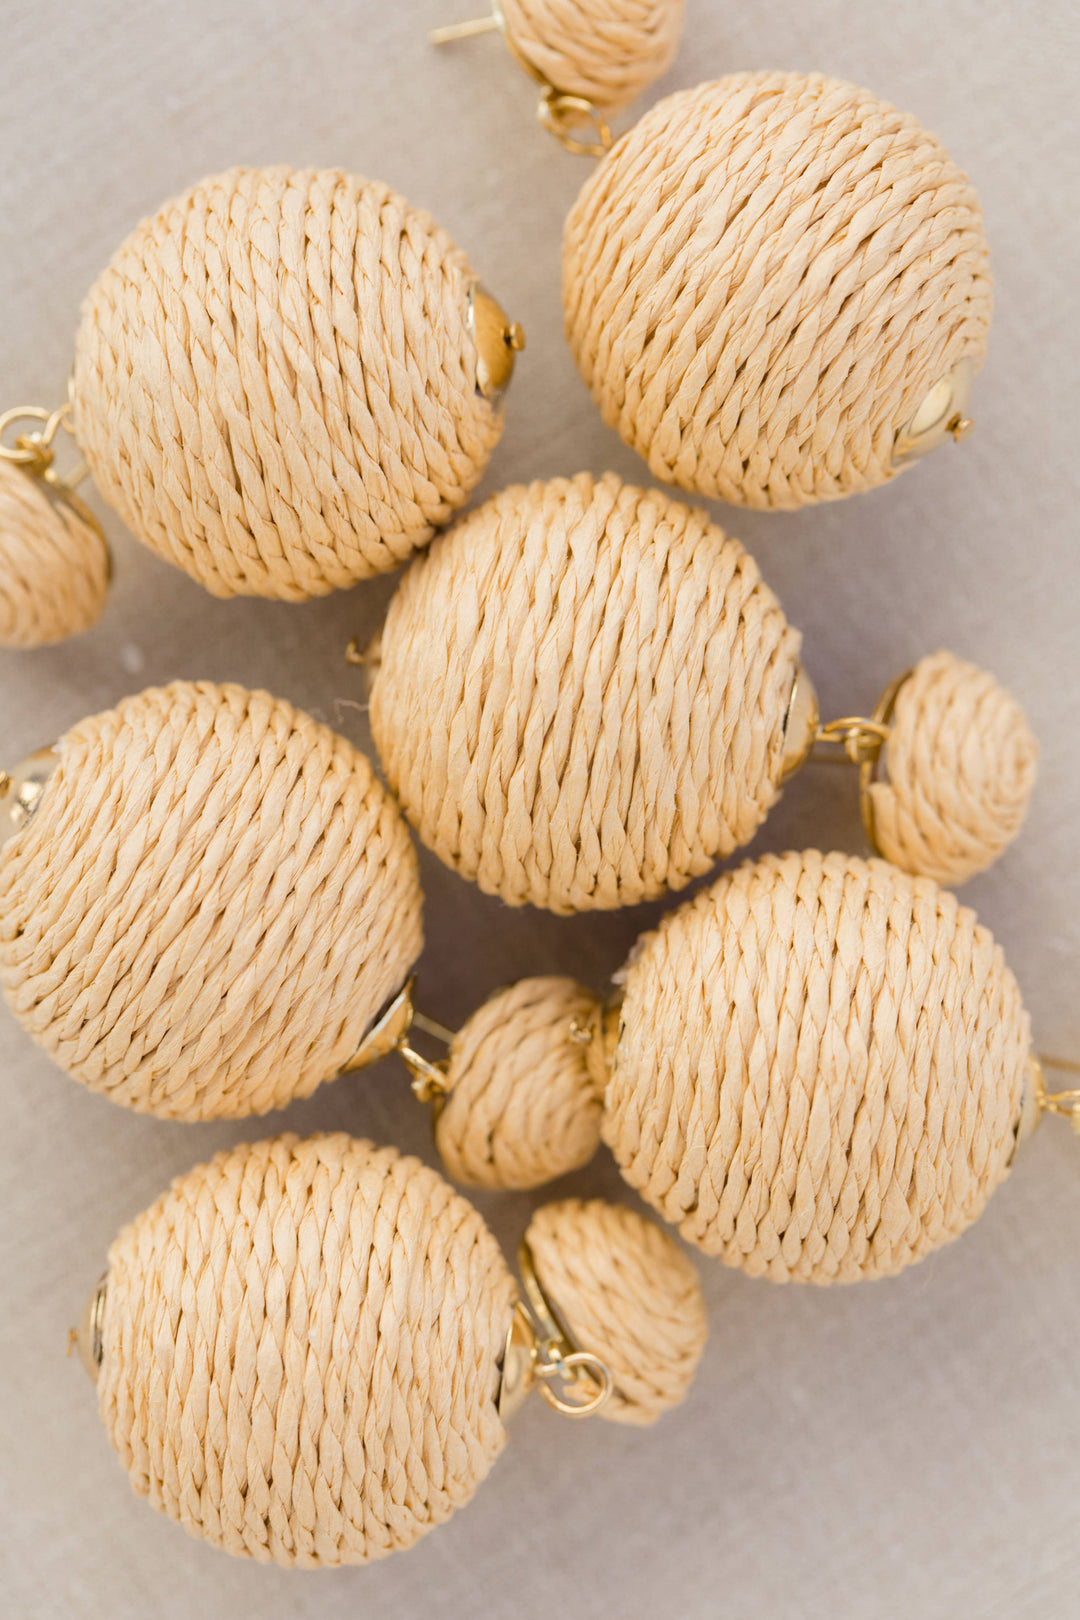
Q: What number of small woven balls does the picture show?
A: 5